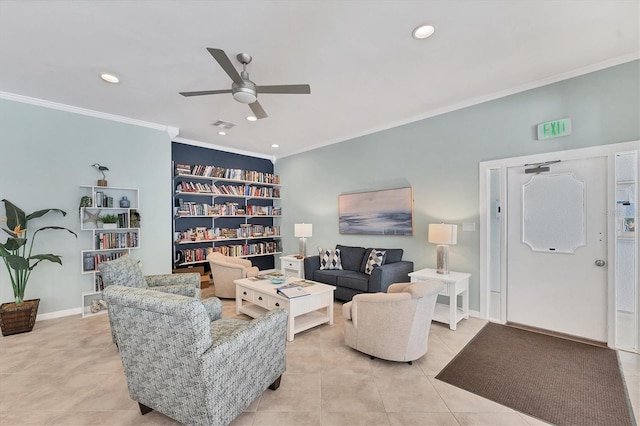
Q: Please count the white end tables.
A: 2